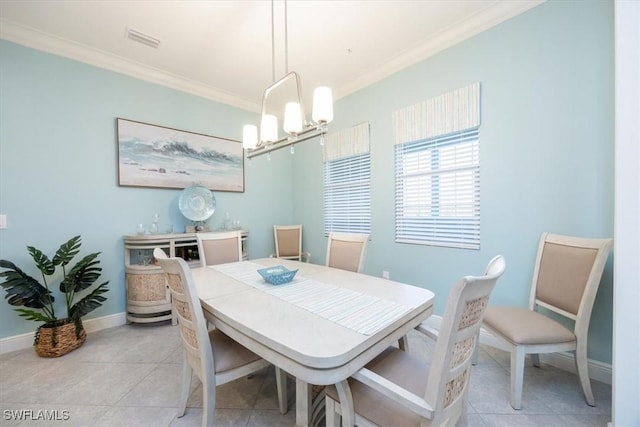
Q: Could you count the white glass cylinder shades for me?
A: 4